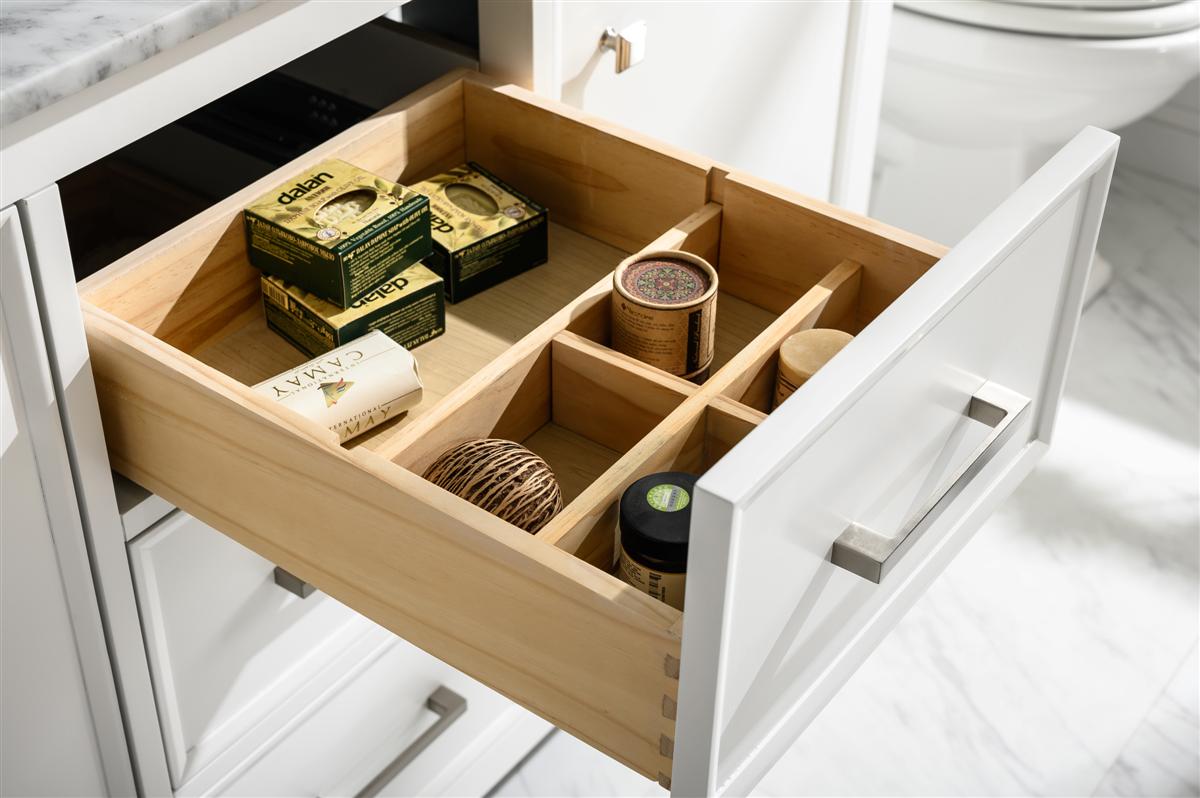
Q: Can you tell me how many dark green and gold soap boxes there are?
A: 3